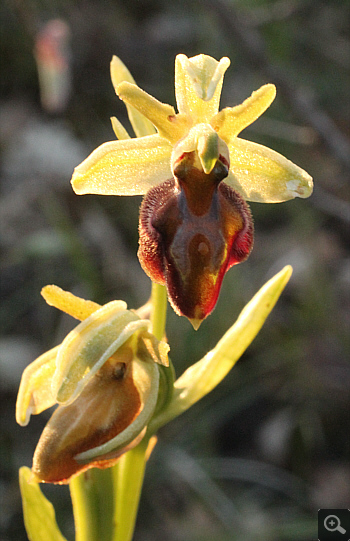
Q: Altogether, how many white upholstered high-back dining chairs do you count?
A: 0